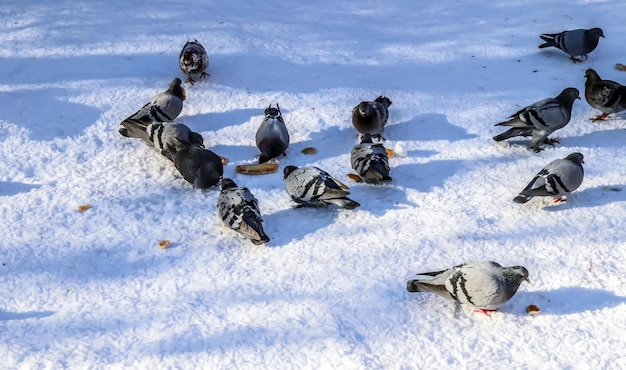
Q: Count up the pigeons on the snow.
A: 14